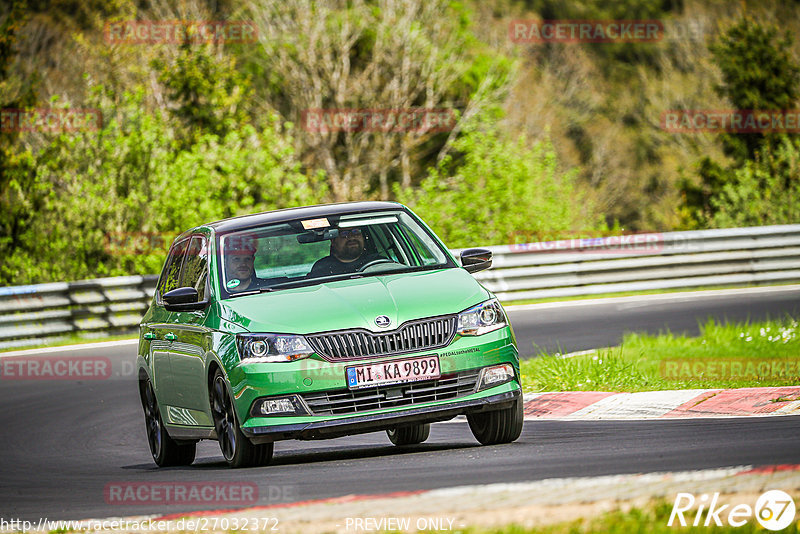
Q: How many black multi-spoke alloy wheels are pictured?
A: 2